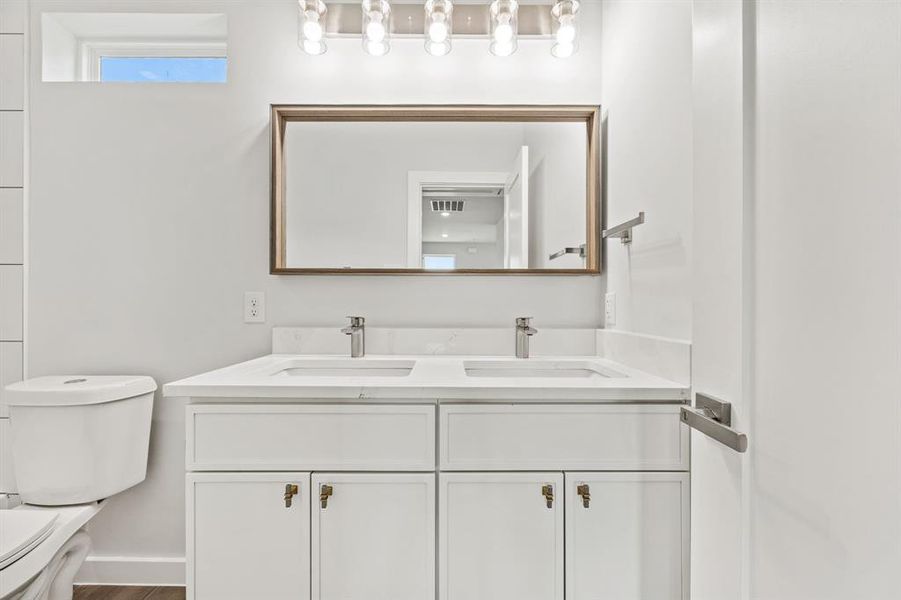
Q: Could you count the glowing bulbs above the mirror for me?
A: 5